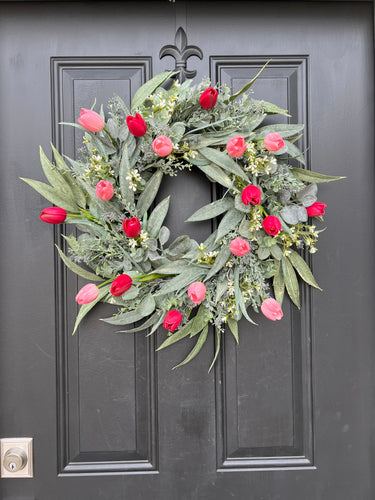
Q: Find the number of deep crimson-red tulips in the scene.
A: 9